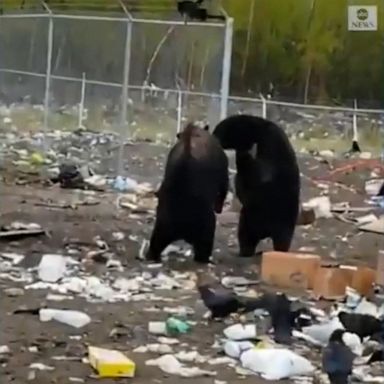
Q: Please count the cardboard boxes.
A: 2